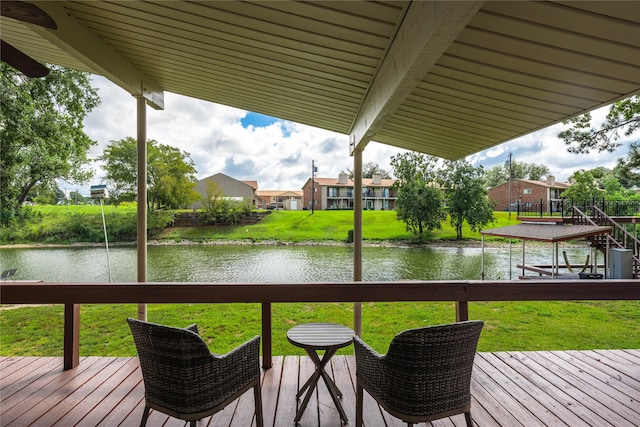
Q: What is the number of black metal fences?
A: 1